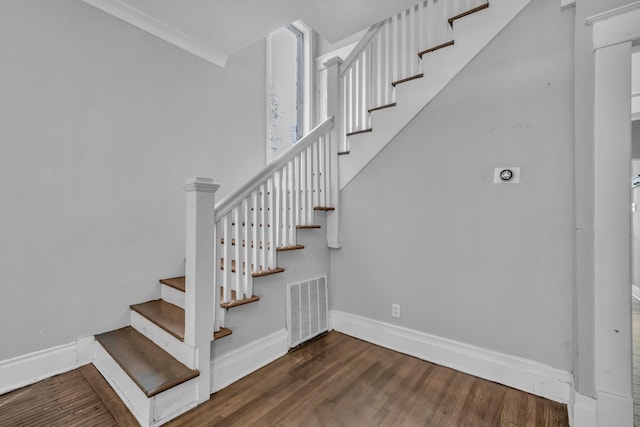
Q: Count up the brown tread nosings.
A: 13